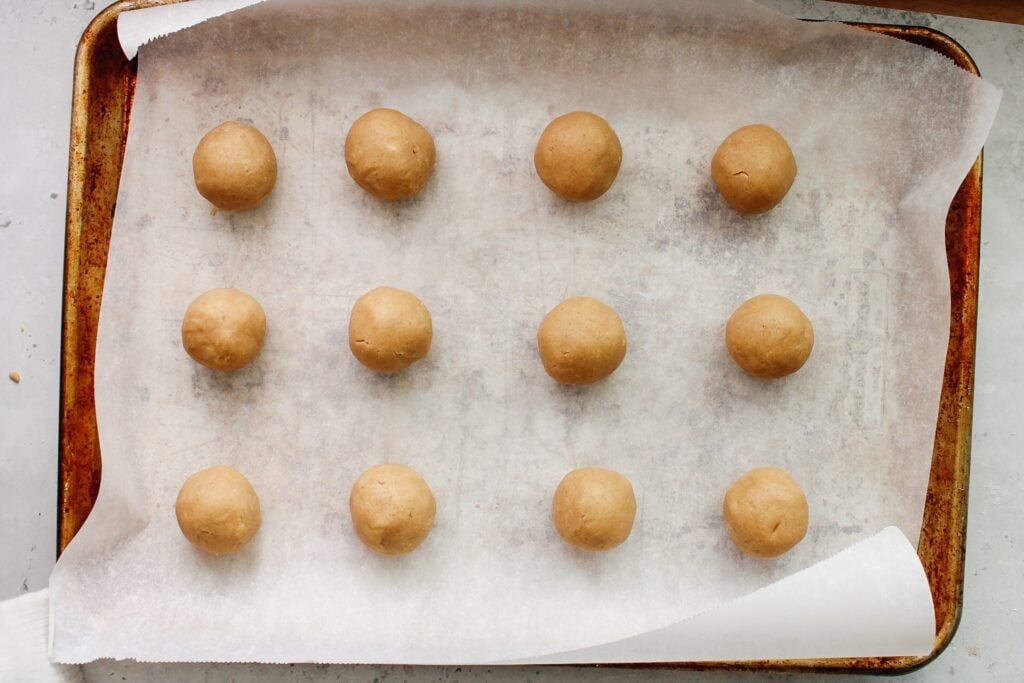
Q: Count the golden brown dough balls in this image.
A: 12